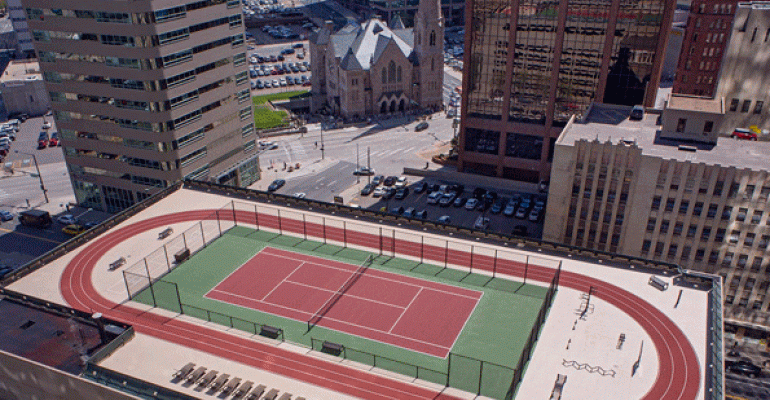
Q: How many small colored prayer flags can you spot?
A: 0